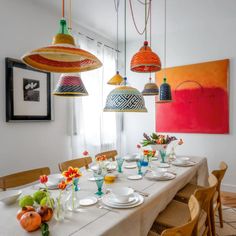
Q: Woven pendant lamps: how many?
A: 7